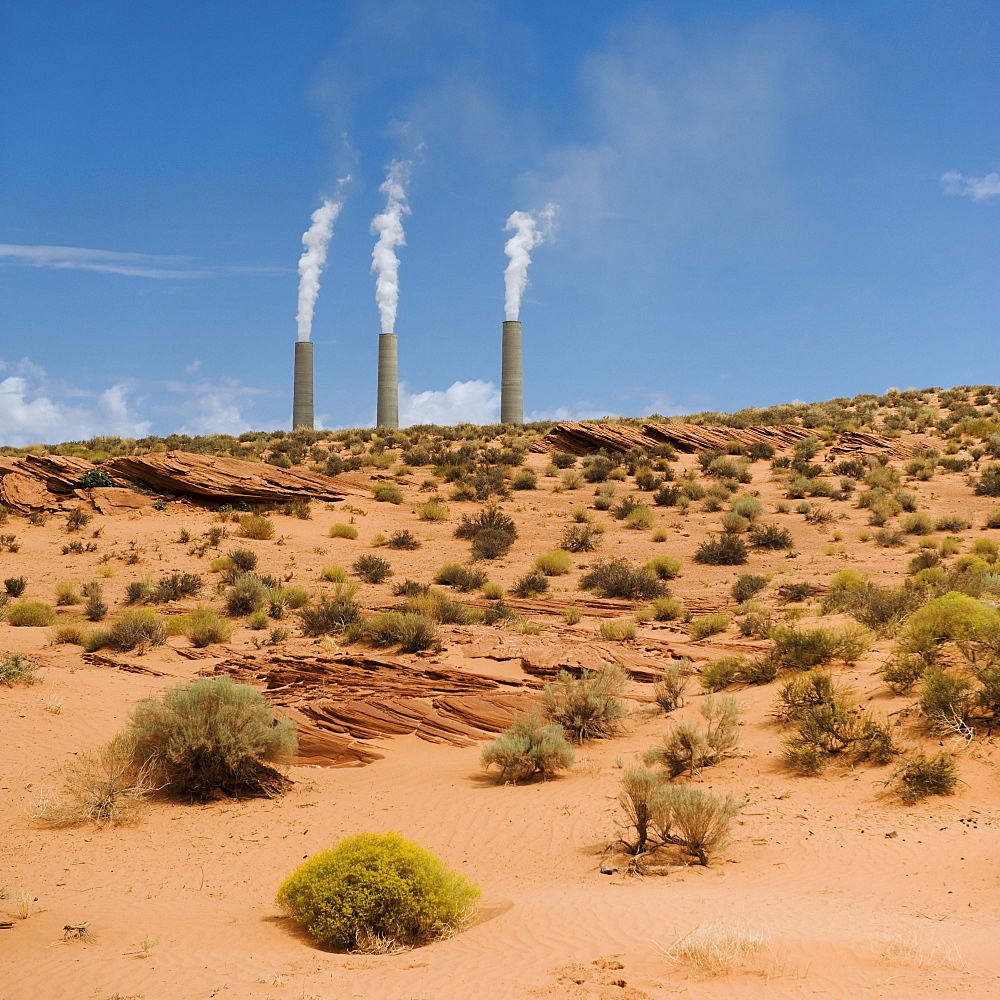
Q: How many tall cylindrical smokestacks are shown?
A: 3